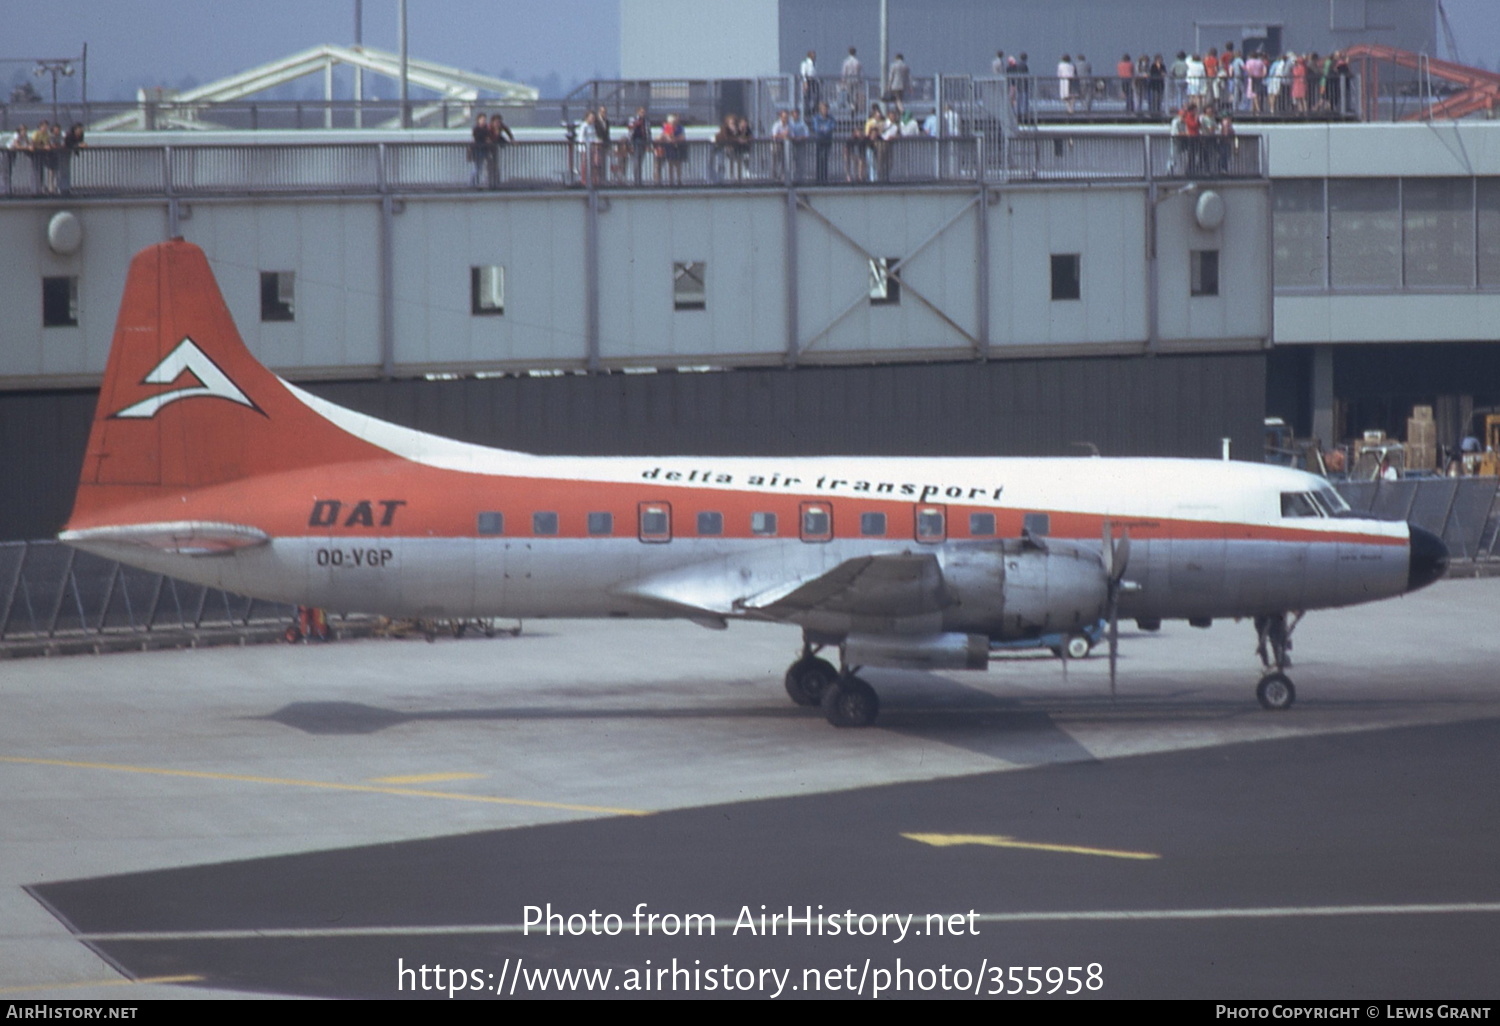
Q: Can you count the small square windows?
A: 11